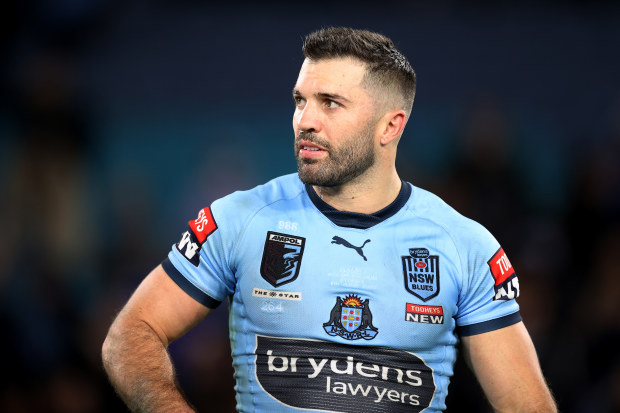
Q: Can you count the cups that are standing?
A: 0